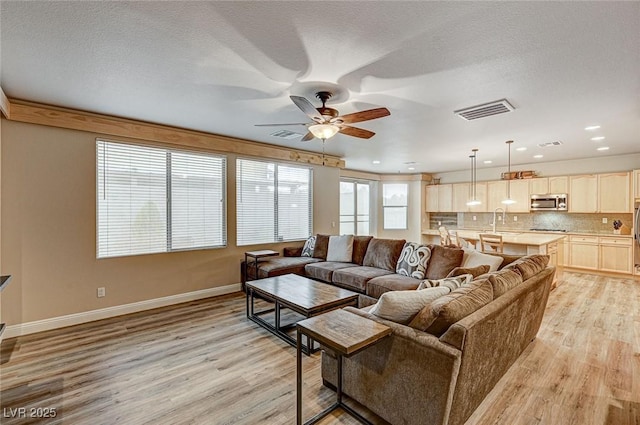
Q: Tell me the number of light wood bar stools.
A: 3